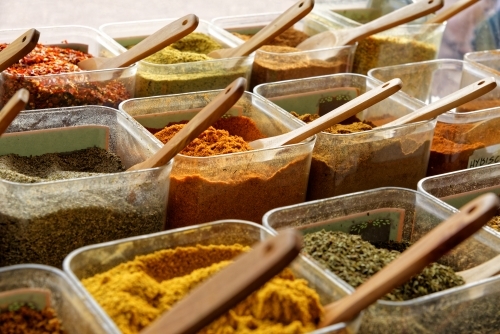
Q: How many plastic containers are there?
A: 13